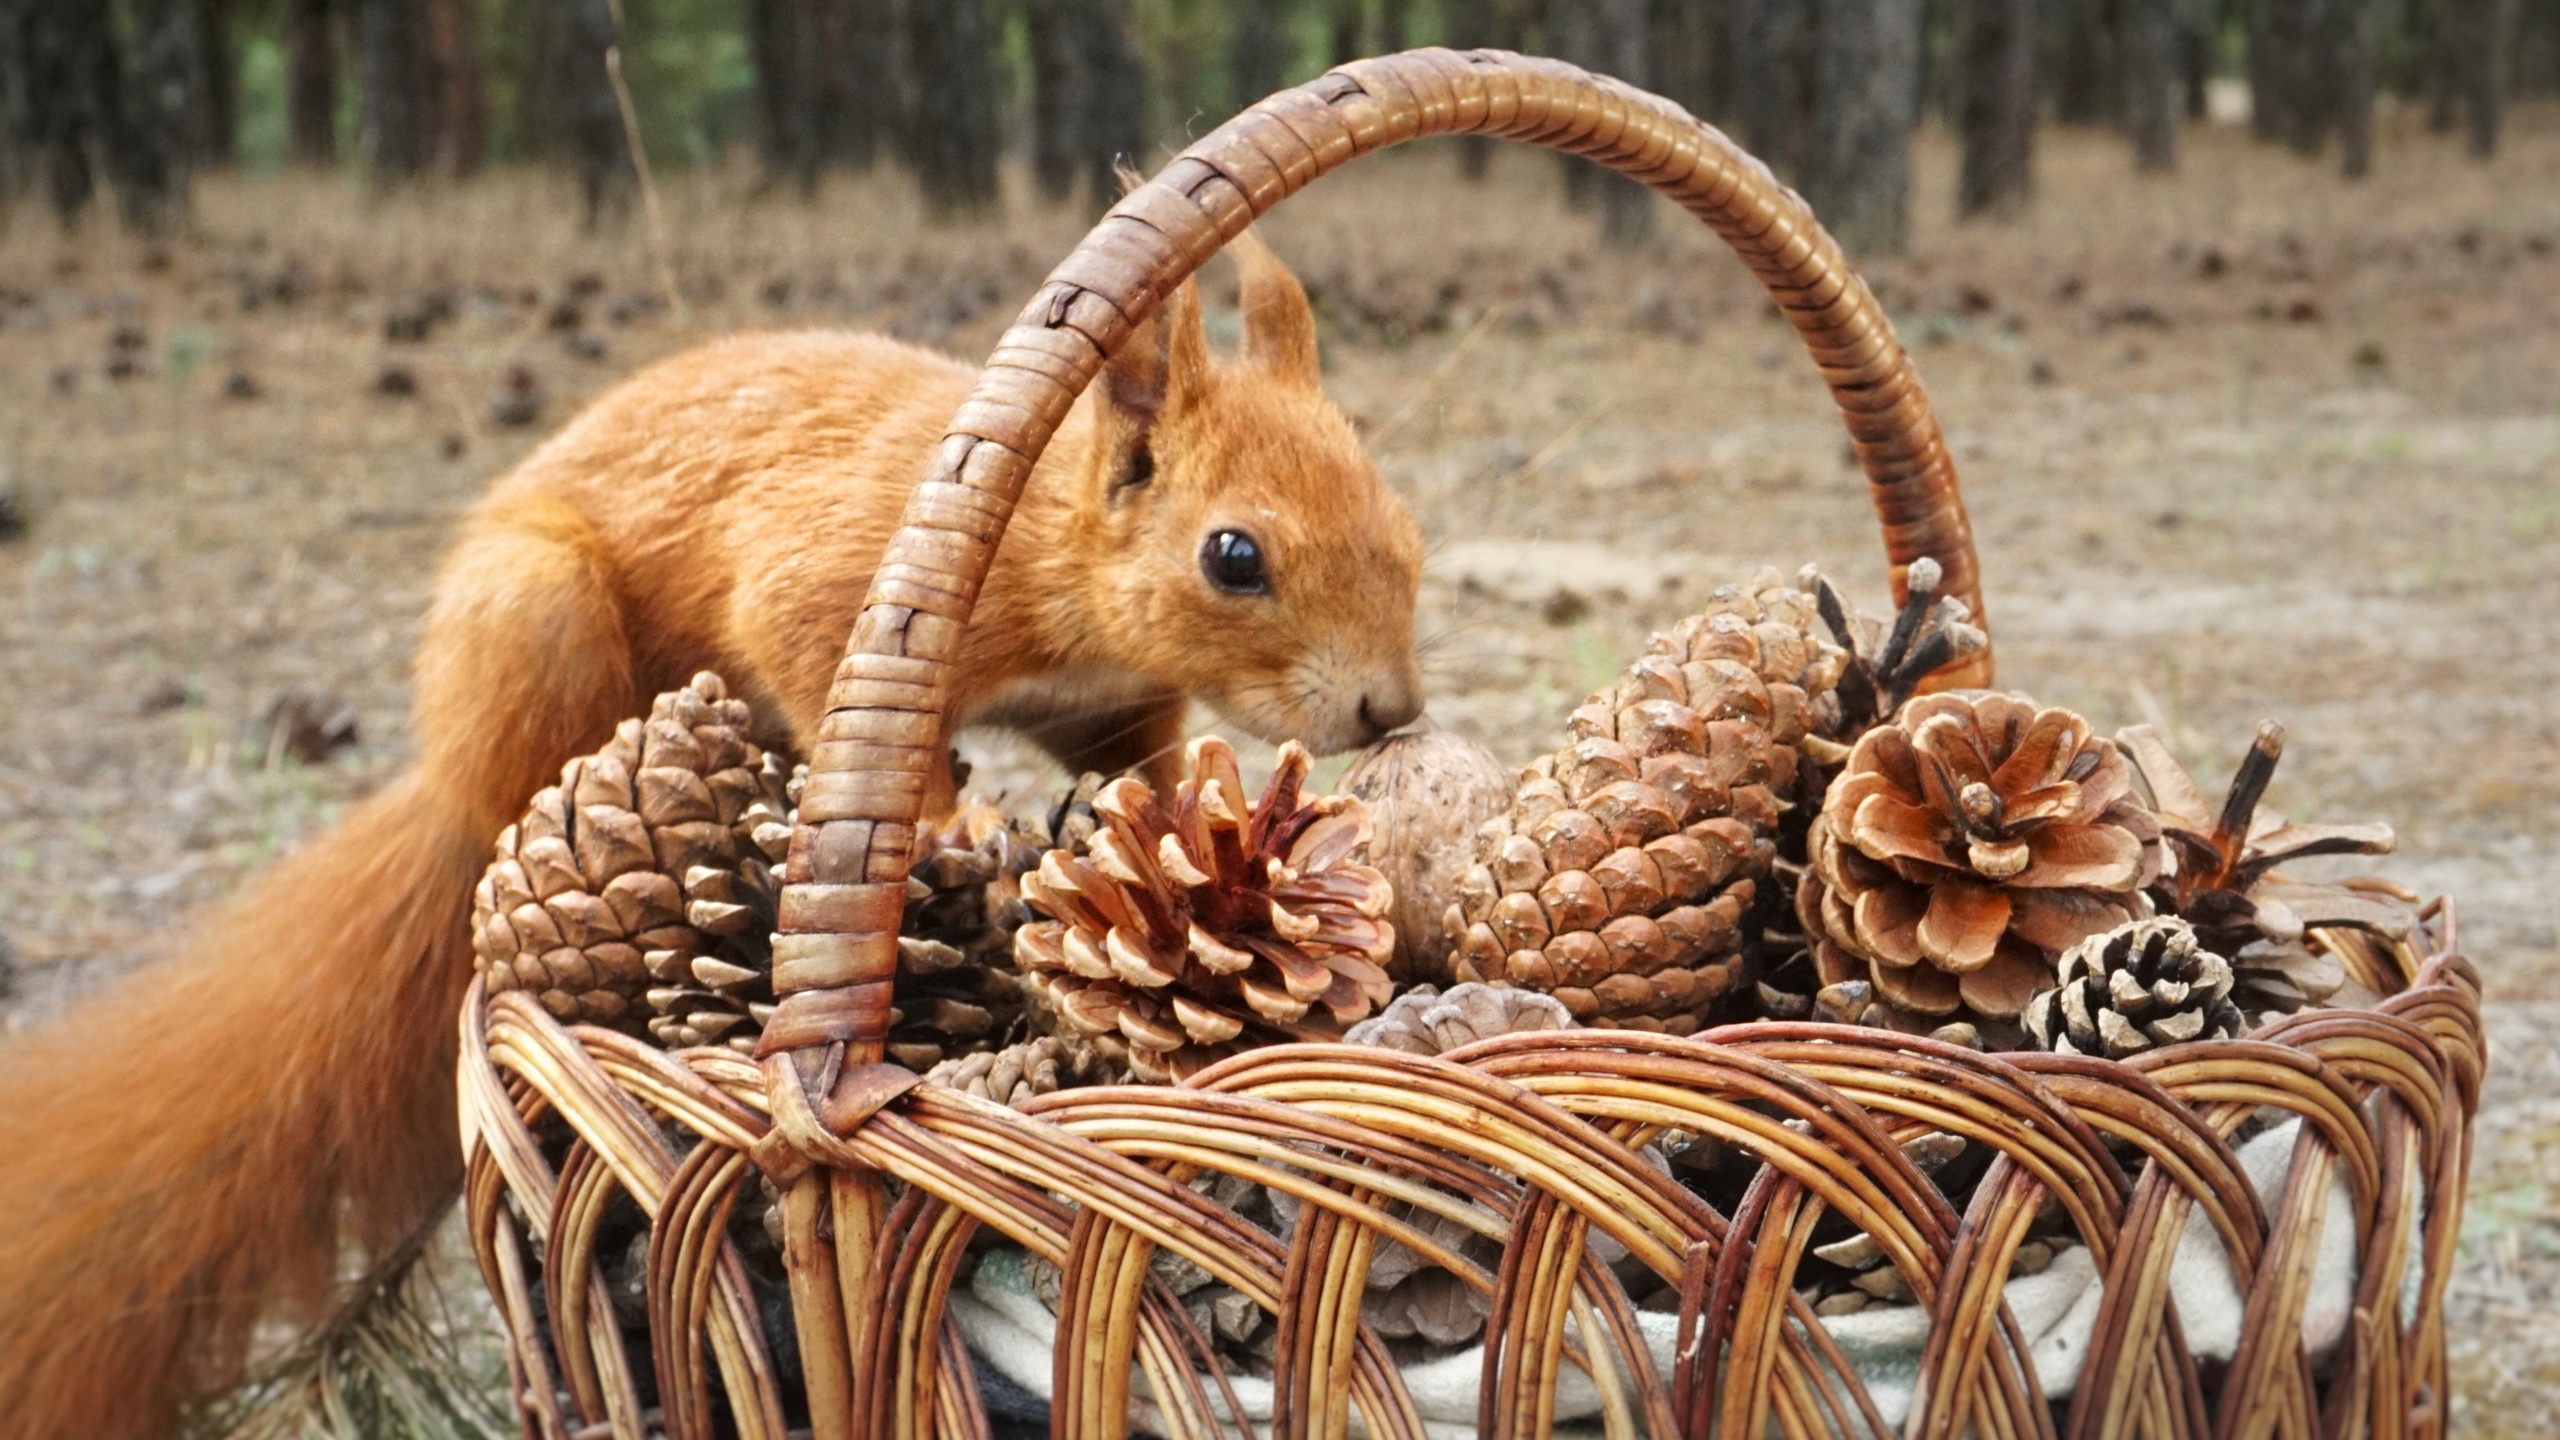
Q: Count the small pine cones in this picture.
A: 1